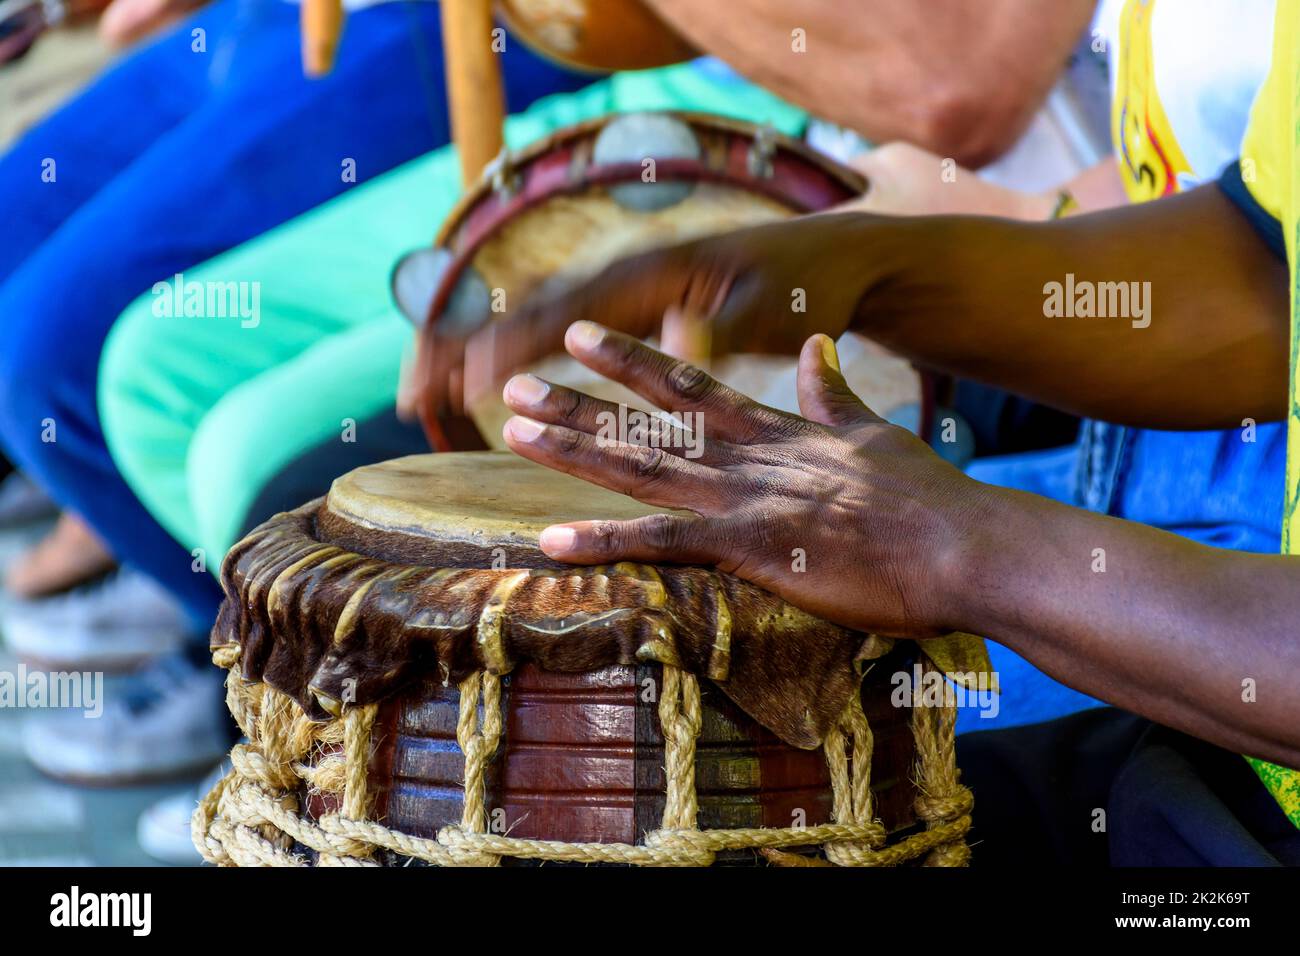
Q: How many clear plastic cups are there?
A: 0